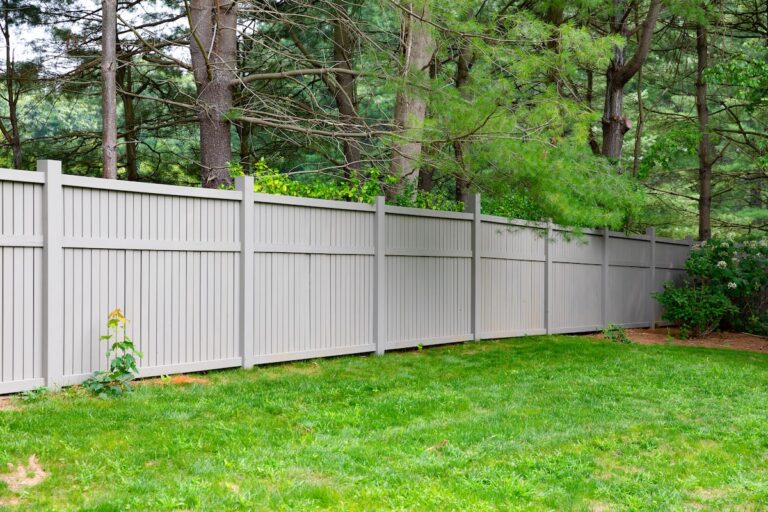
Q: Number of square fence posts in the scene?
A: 8